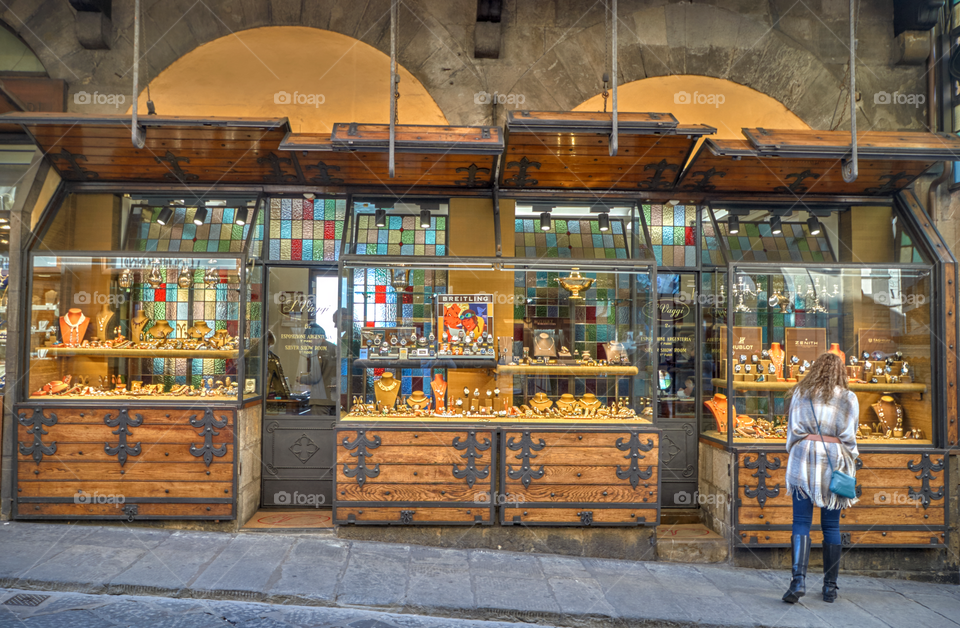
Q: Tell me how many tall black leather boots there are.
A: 2